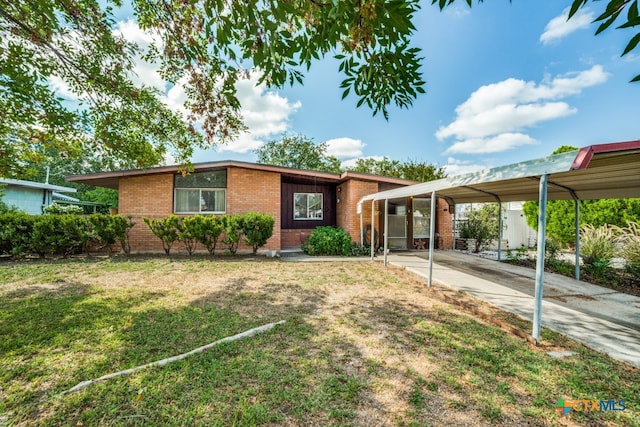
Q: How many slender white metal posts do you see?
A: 8